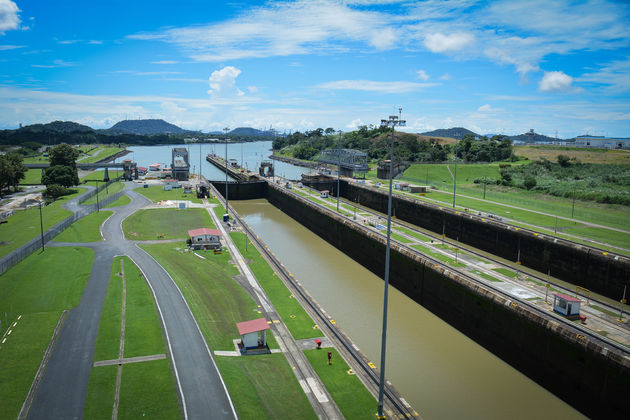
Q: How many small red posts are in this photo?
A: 2